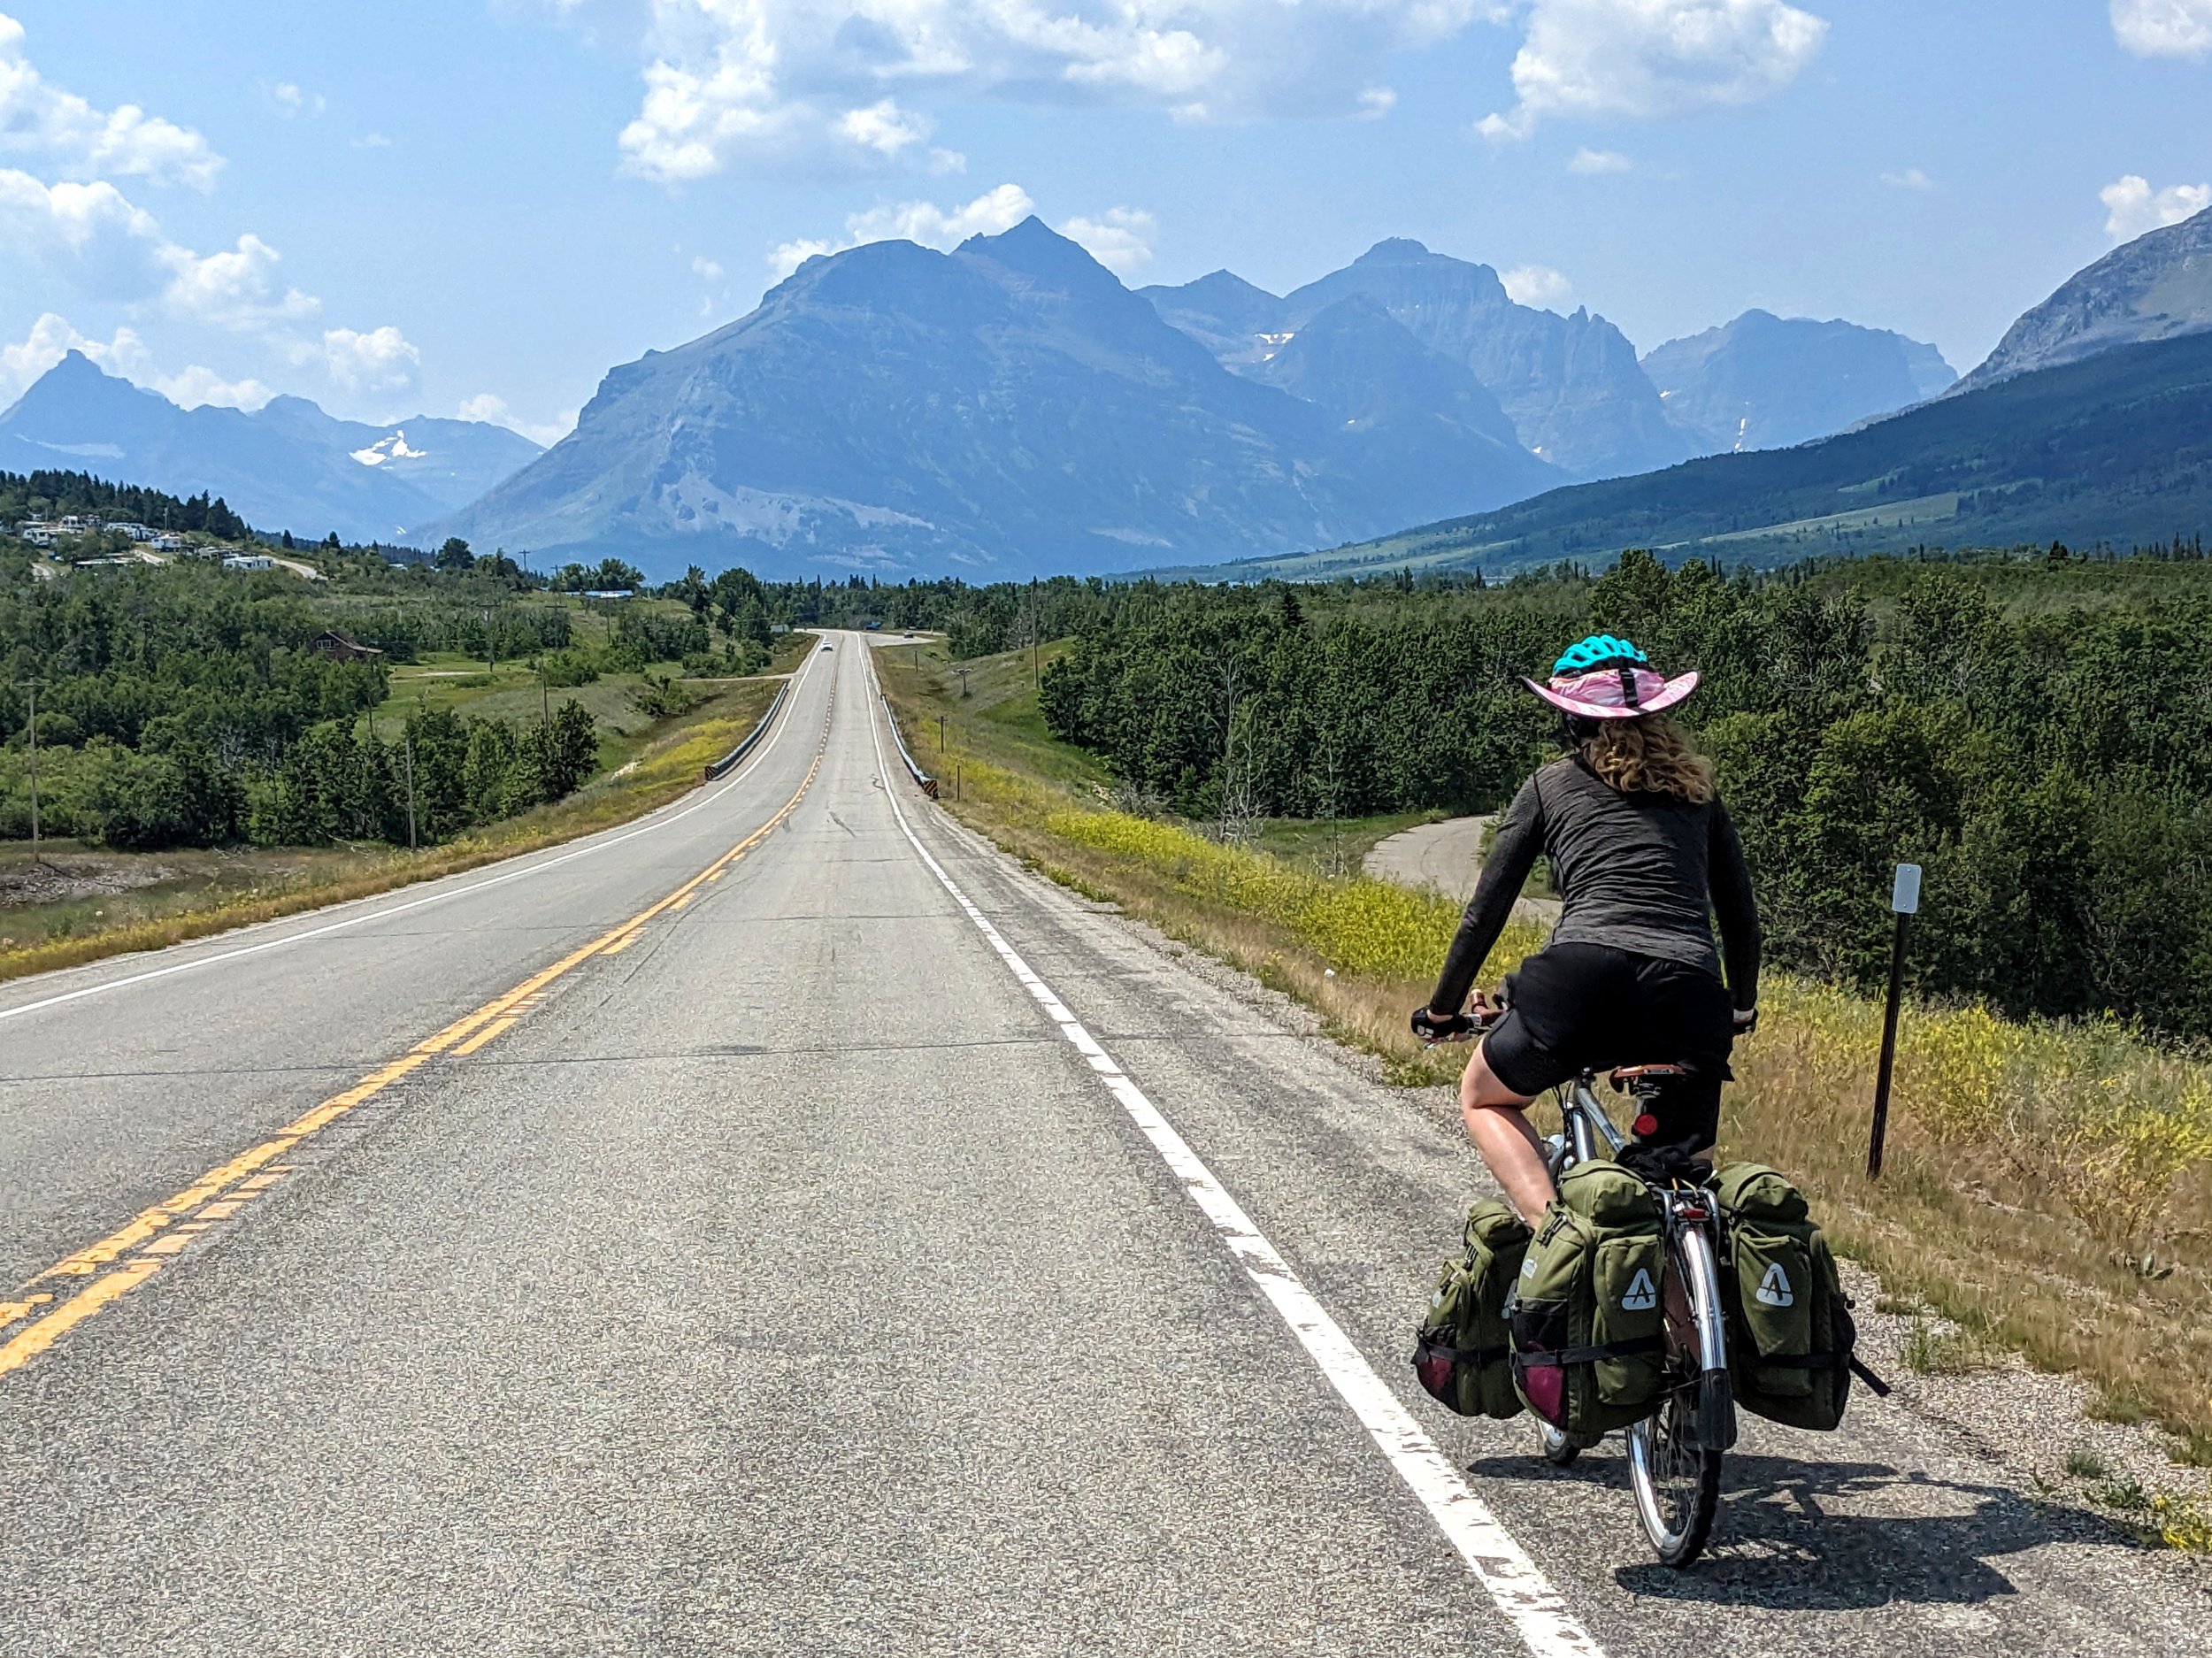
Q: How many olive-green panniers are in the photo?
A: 3